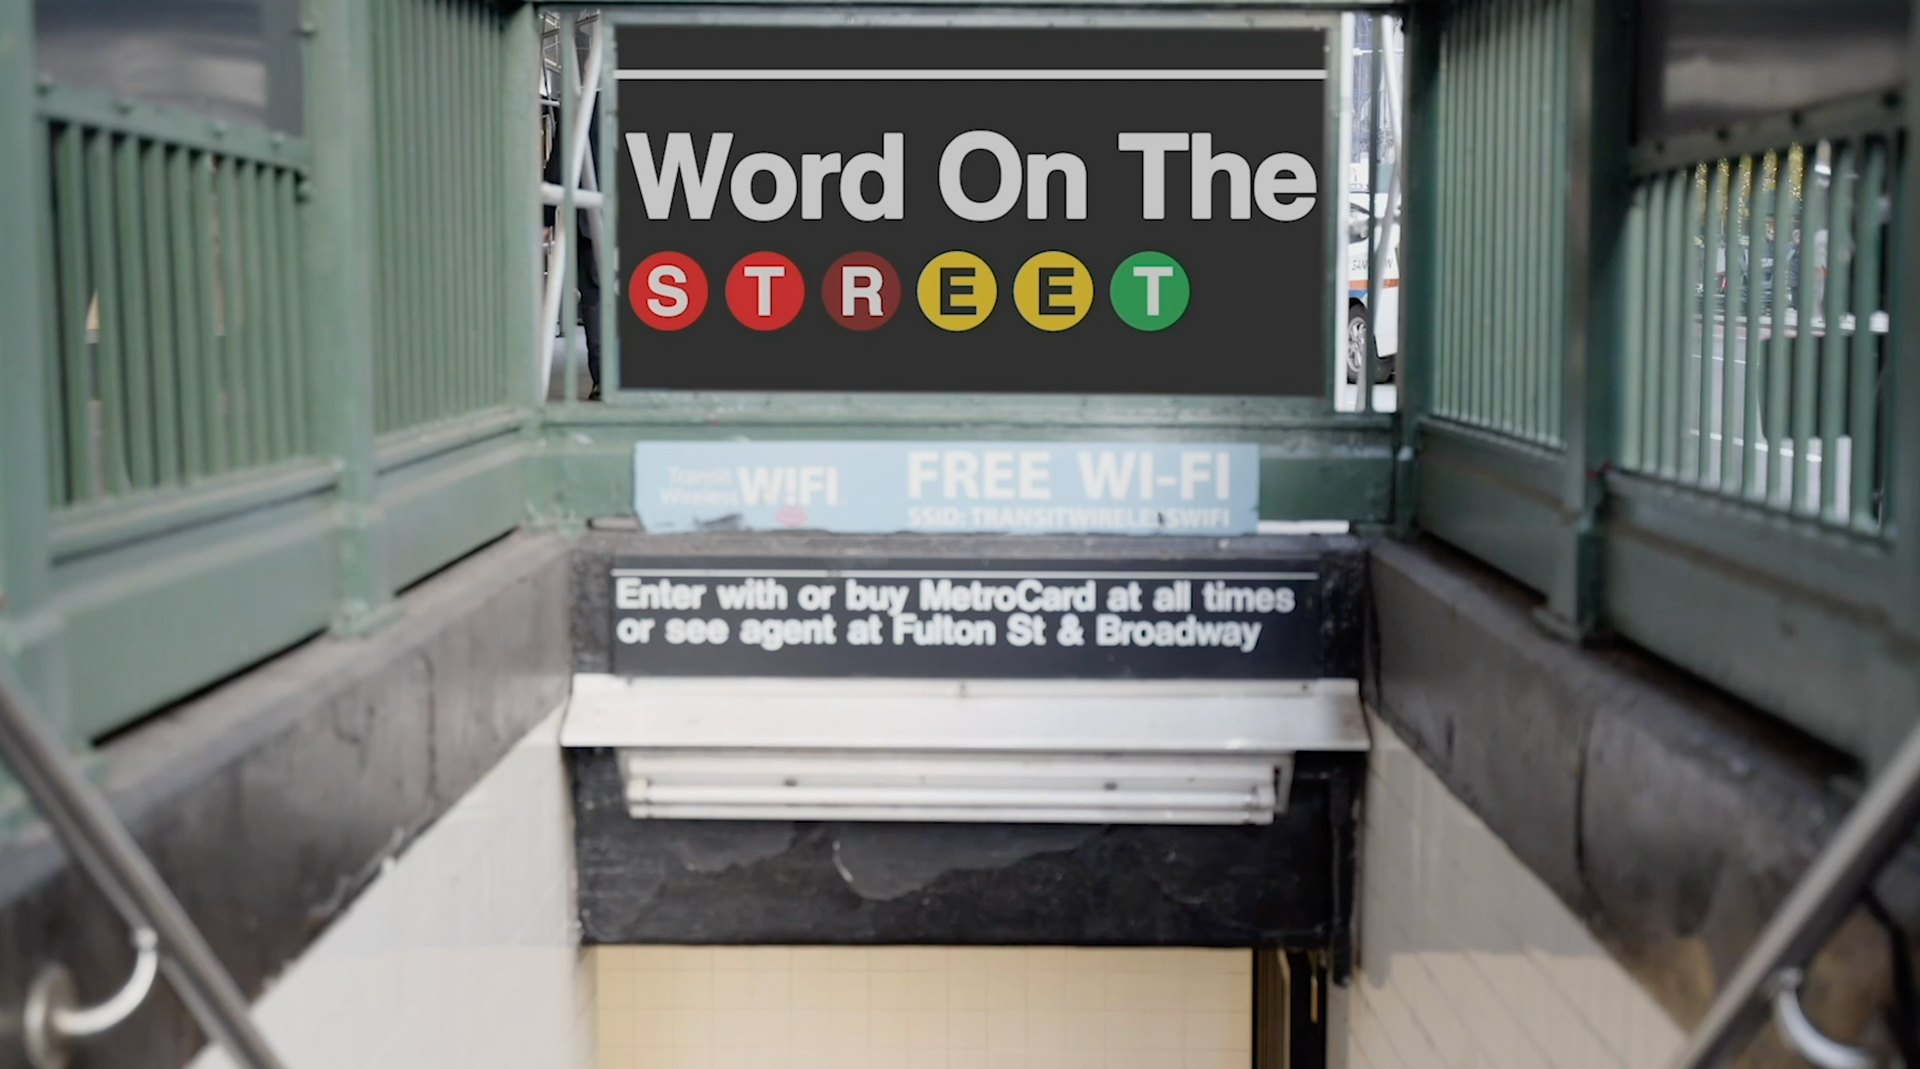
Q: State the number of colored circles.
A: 6